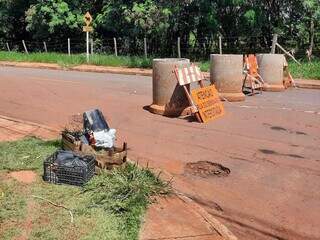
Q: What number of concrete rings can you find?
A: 3